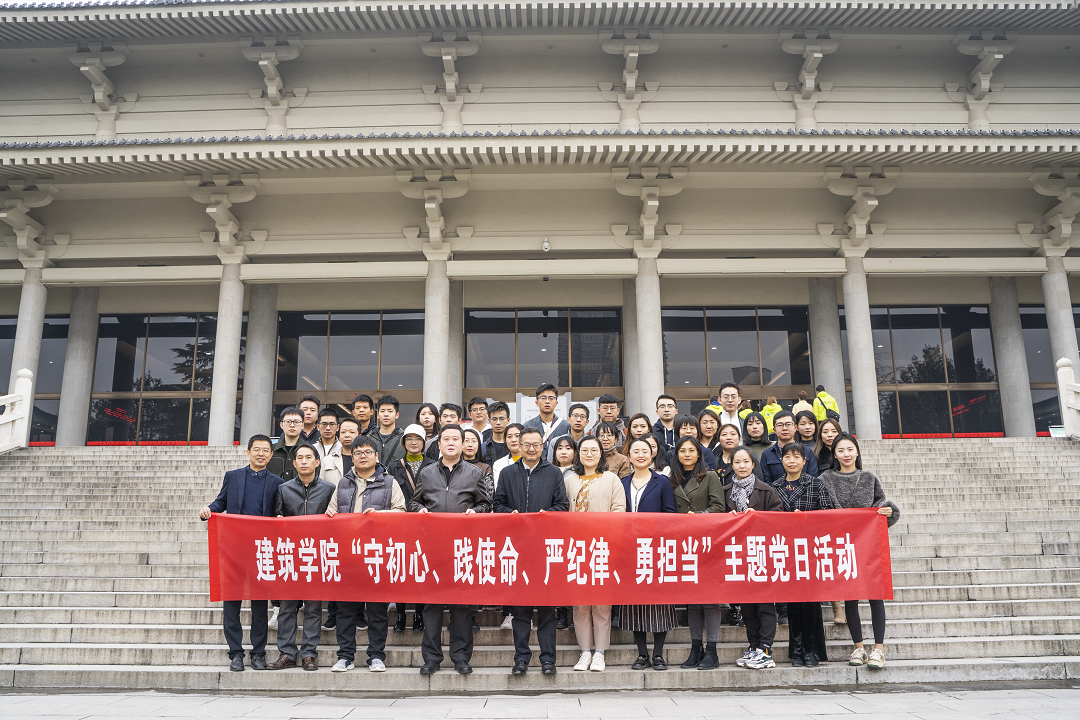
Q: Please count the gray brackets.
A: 12